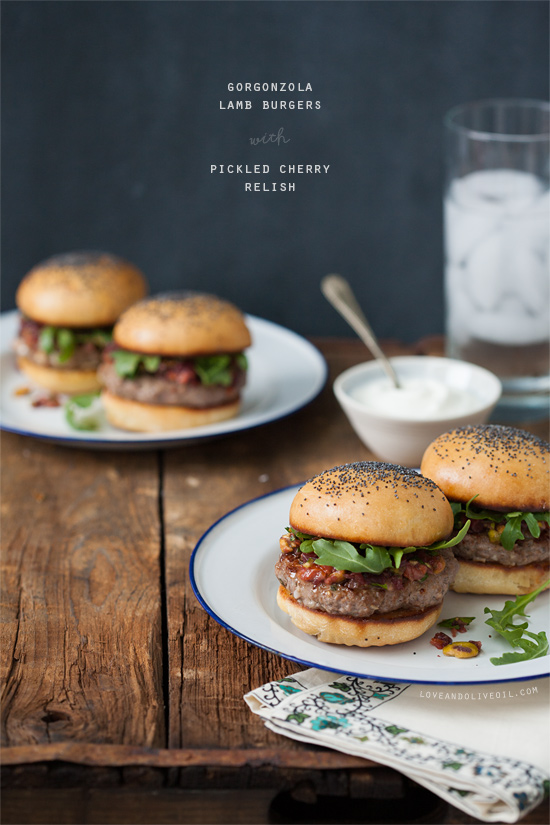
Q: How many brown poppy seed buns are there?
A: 4